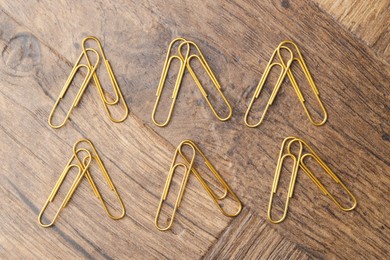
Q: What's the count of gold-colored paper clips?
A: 12